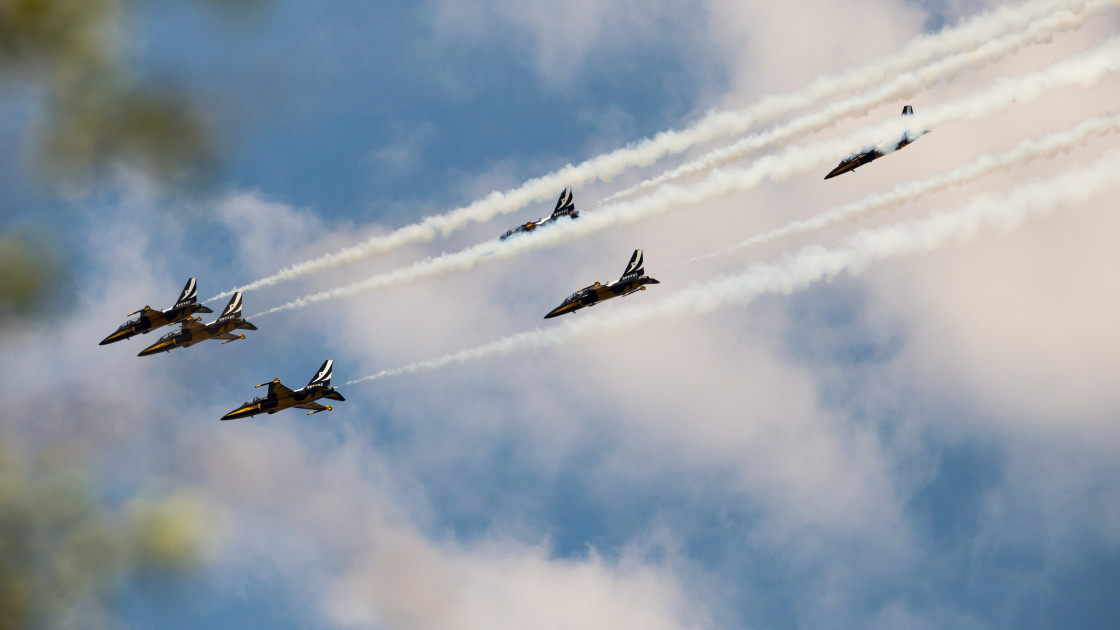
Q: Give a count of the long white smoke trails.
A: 5